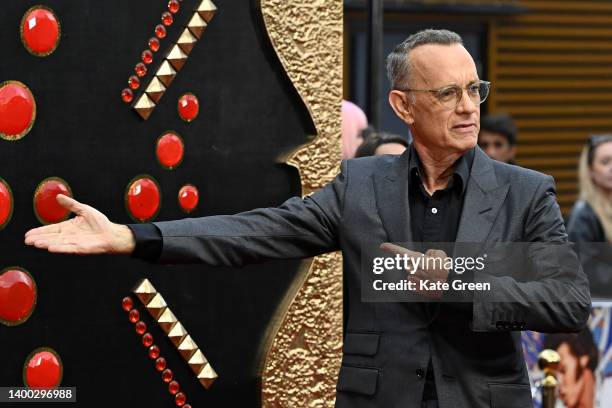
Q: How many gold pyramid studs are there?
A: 14